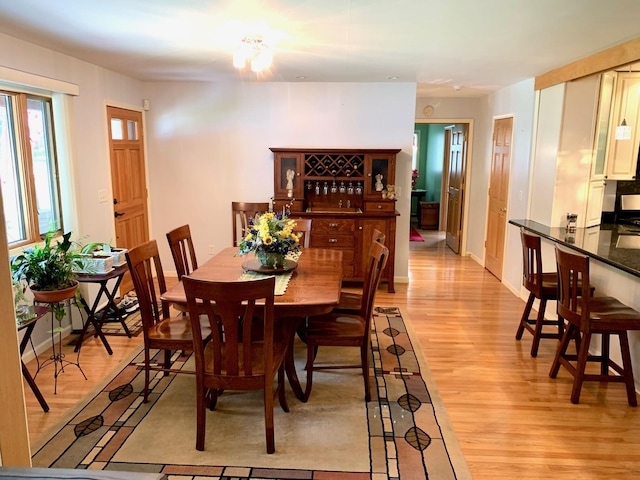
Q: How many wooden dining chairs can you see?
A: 7